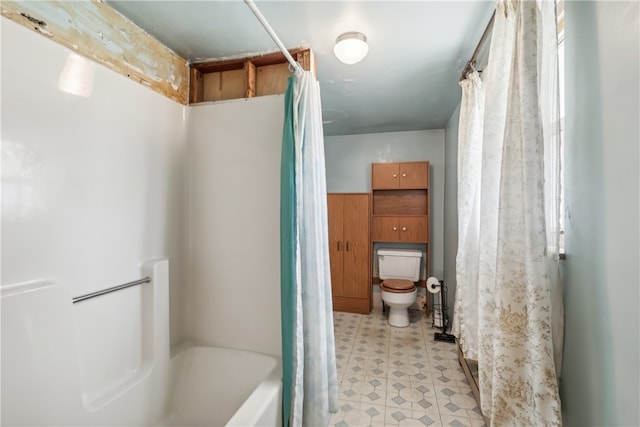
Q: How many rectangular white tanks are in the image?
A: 1